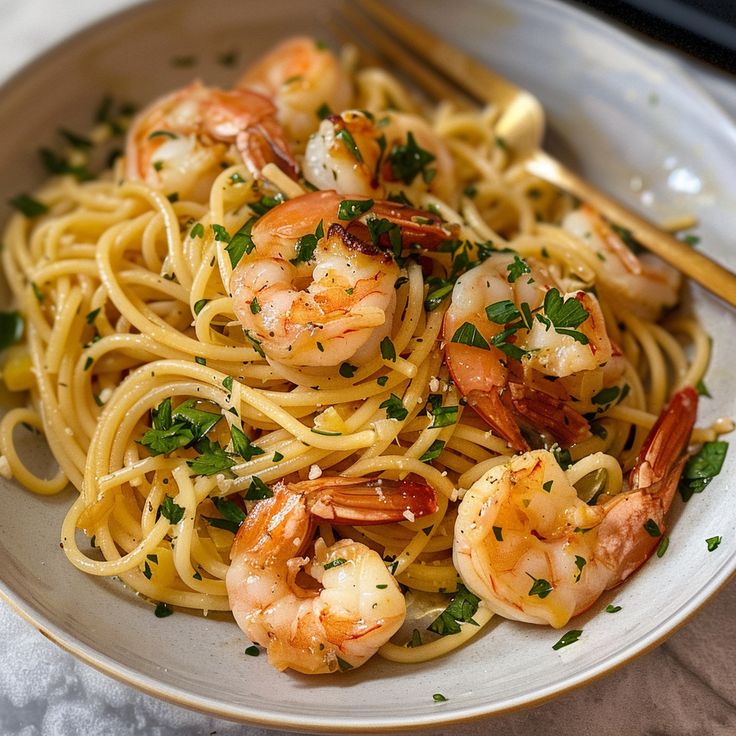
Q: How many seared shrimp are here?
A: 8